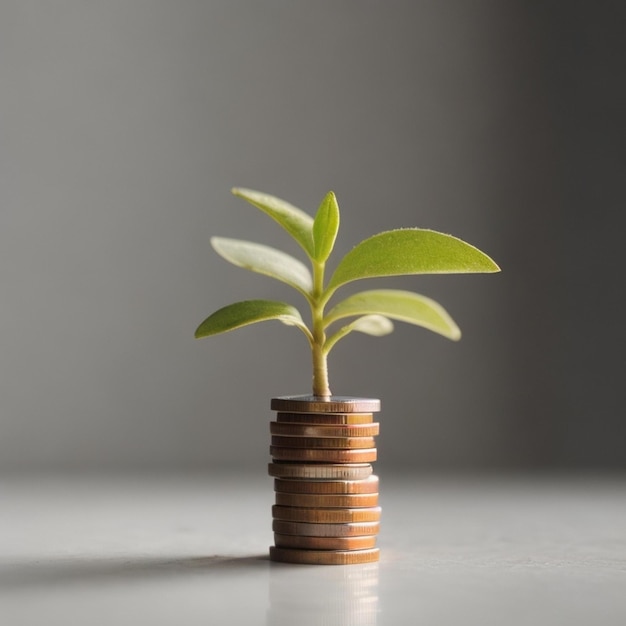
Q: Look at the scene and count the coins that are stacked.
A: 12